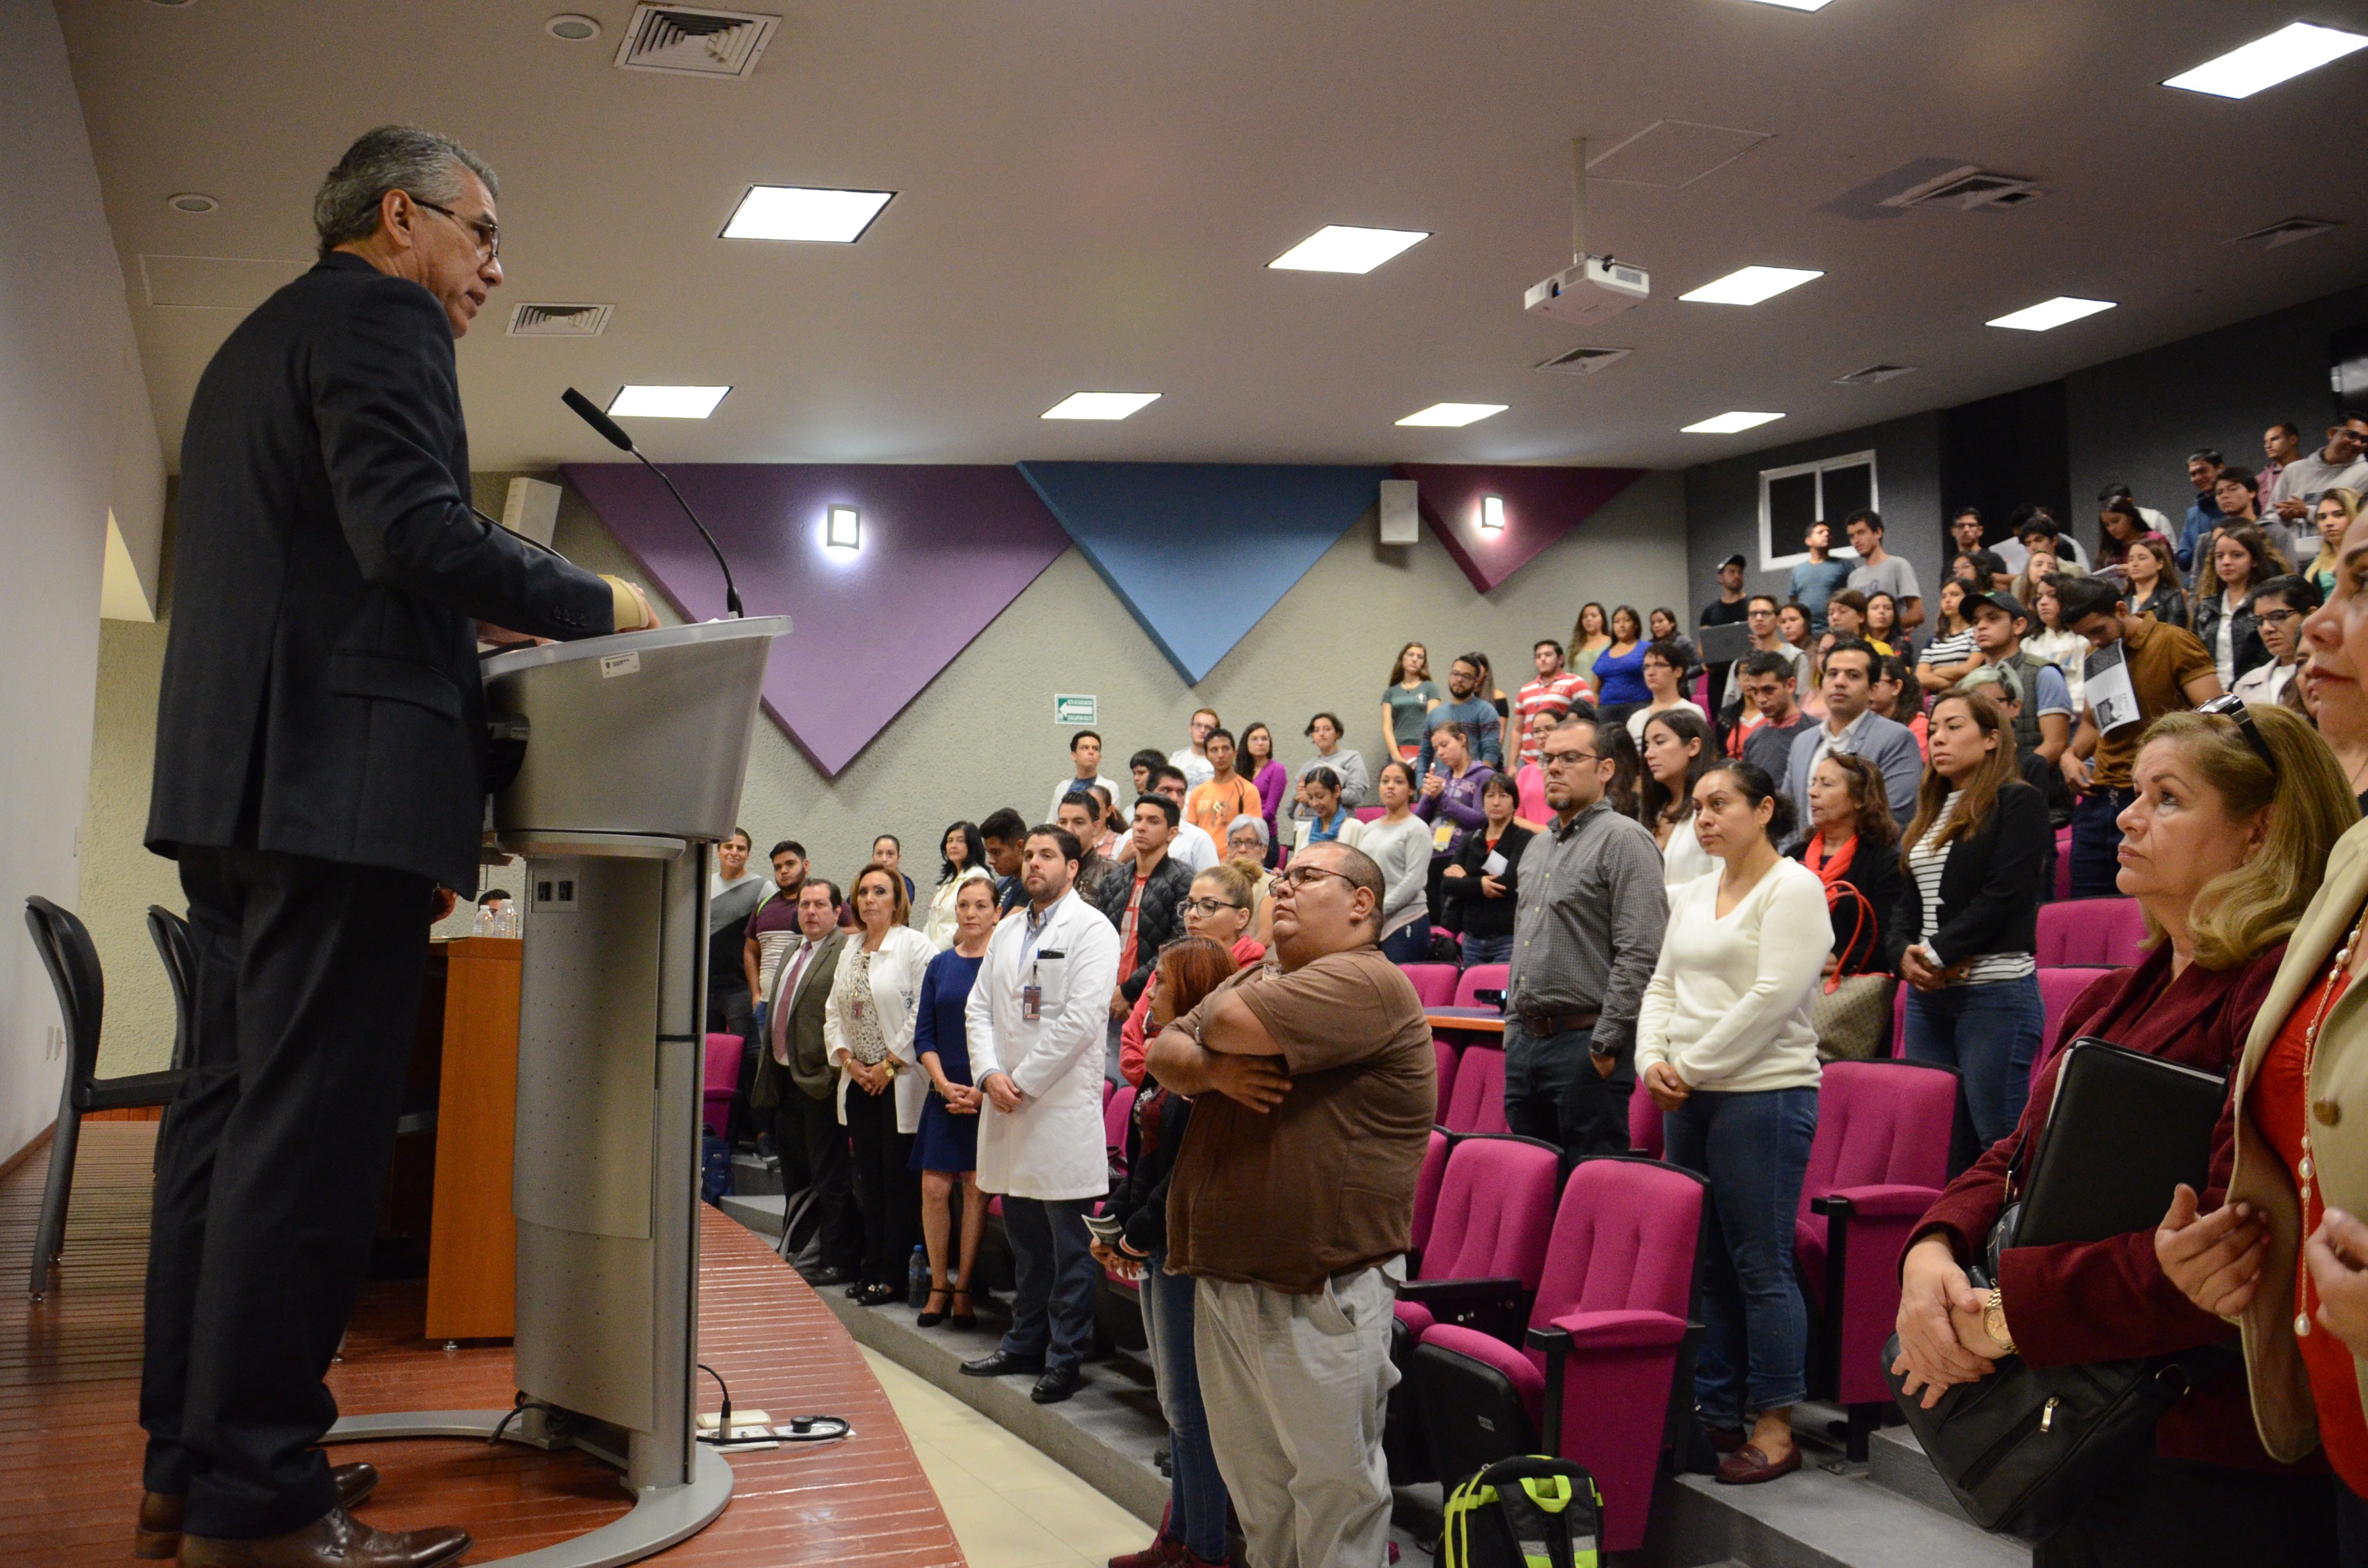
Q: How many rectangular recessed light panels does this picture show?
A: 10